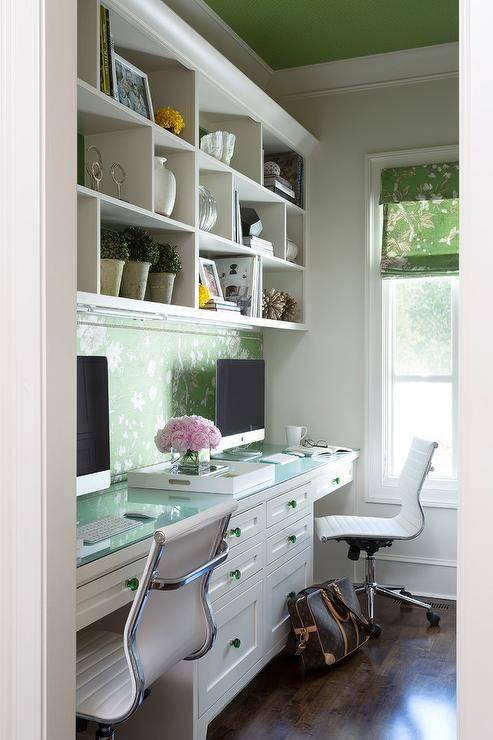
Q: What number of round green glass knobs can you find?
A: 8